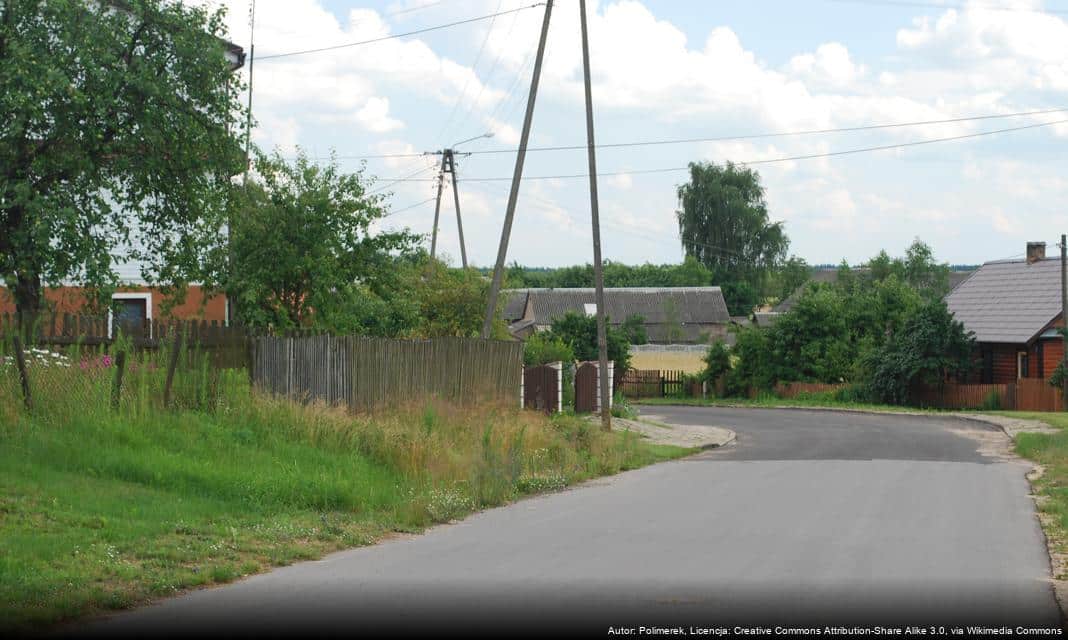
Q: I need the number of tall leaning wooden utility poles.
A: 2